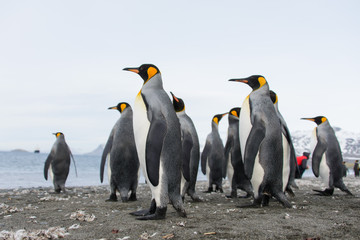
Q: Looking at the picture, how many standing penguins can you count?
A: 9